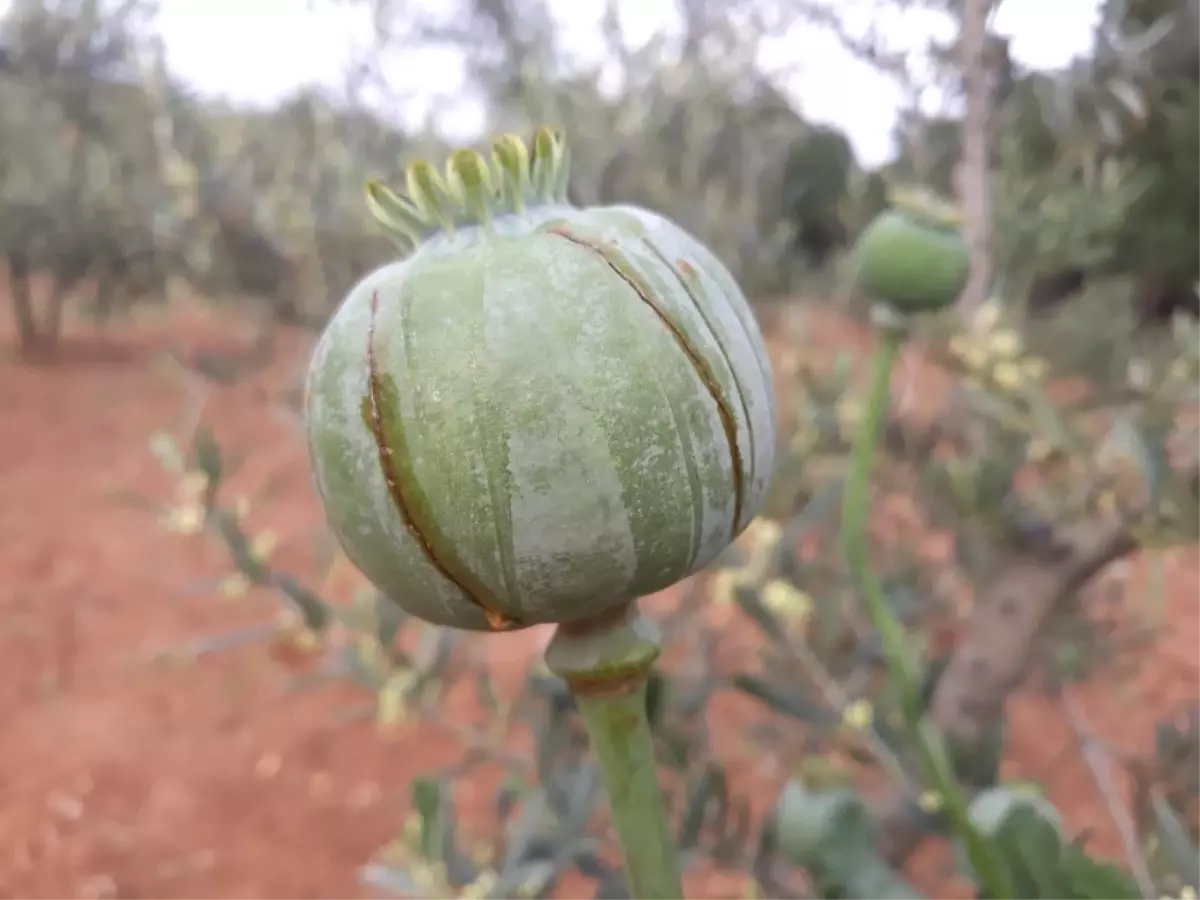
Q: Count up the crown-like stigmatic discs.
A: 2